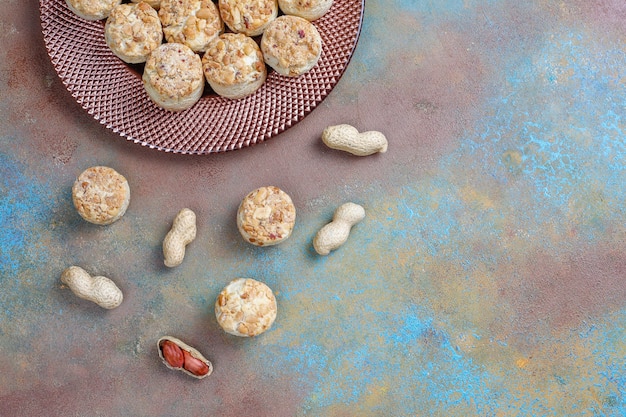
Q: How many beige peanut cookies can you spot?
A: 12